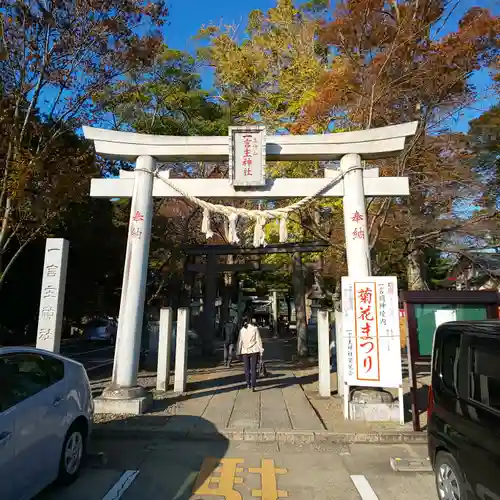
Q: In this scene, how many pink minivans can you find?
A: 0